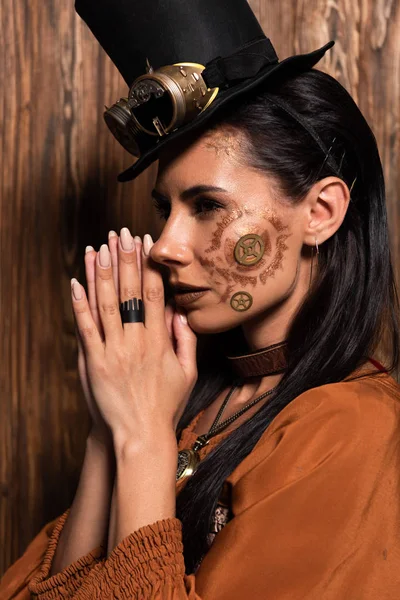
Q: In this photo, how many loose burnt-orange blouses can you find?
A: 1